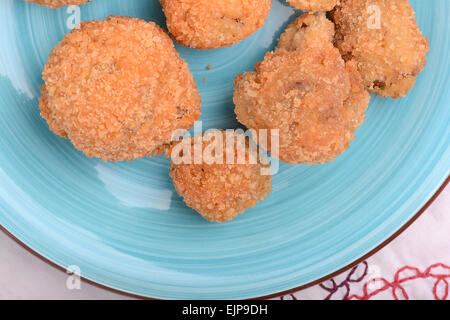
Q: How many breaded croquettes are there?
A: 7